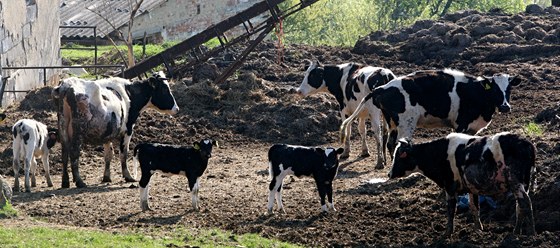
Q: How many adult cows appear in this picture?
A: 4